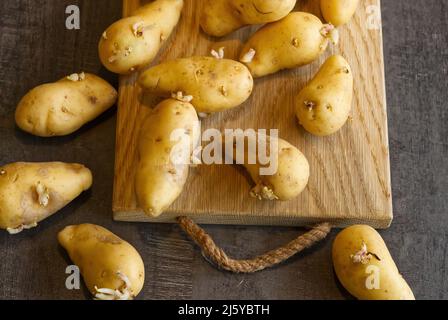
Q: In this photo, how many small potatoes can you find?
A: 12